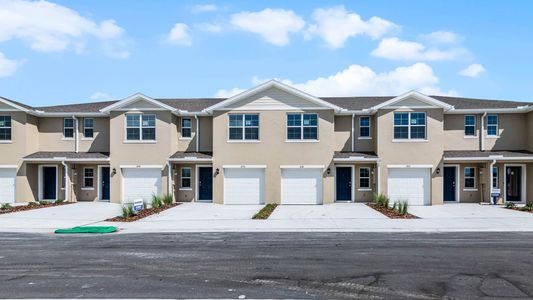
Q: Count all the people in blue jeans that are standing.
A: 0